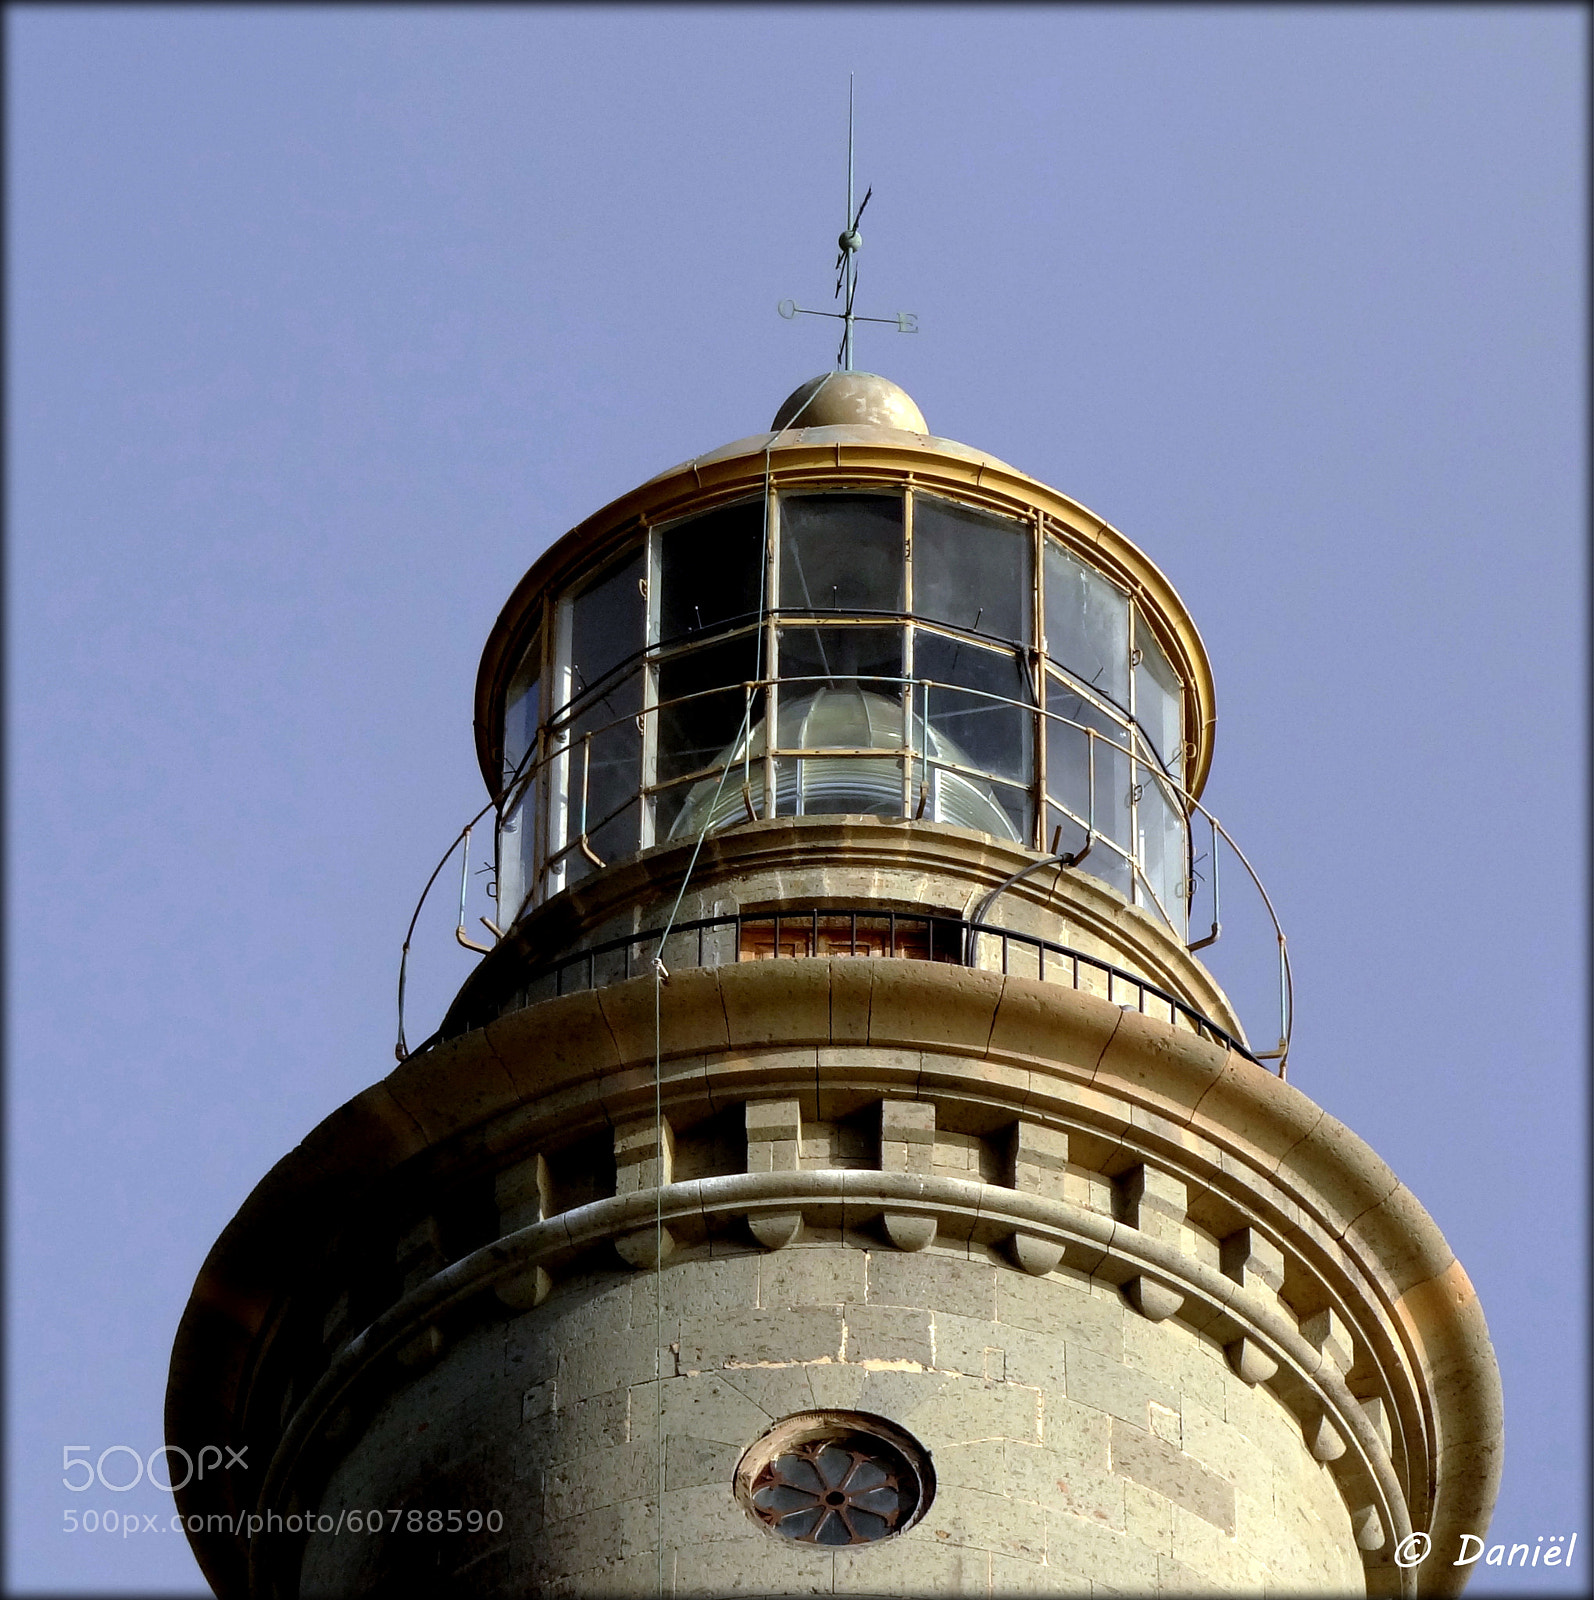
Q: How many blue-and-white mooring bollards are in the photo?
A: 0